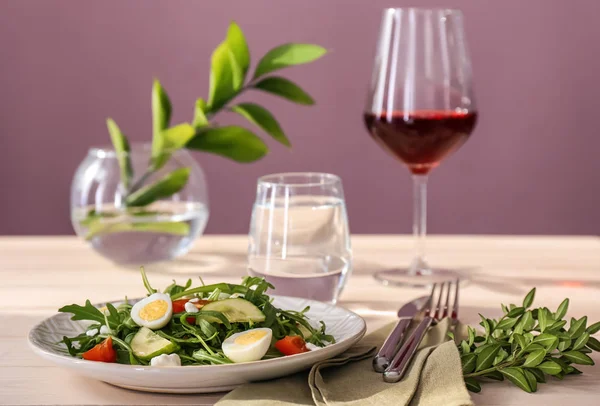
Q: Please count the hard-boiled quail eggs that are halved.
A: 2